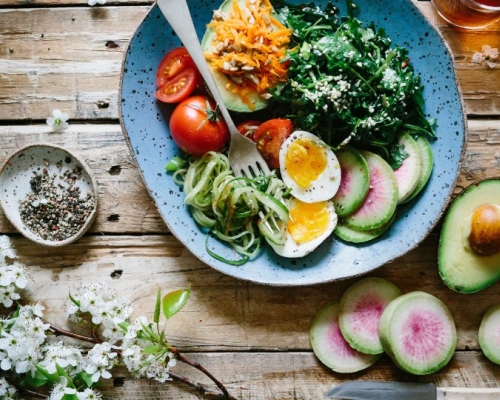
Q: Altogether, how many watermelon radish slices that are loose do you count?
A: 4